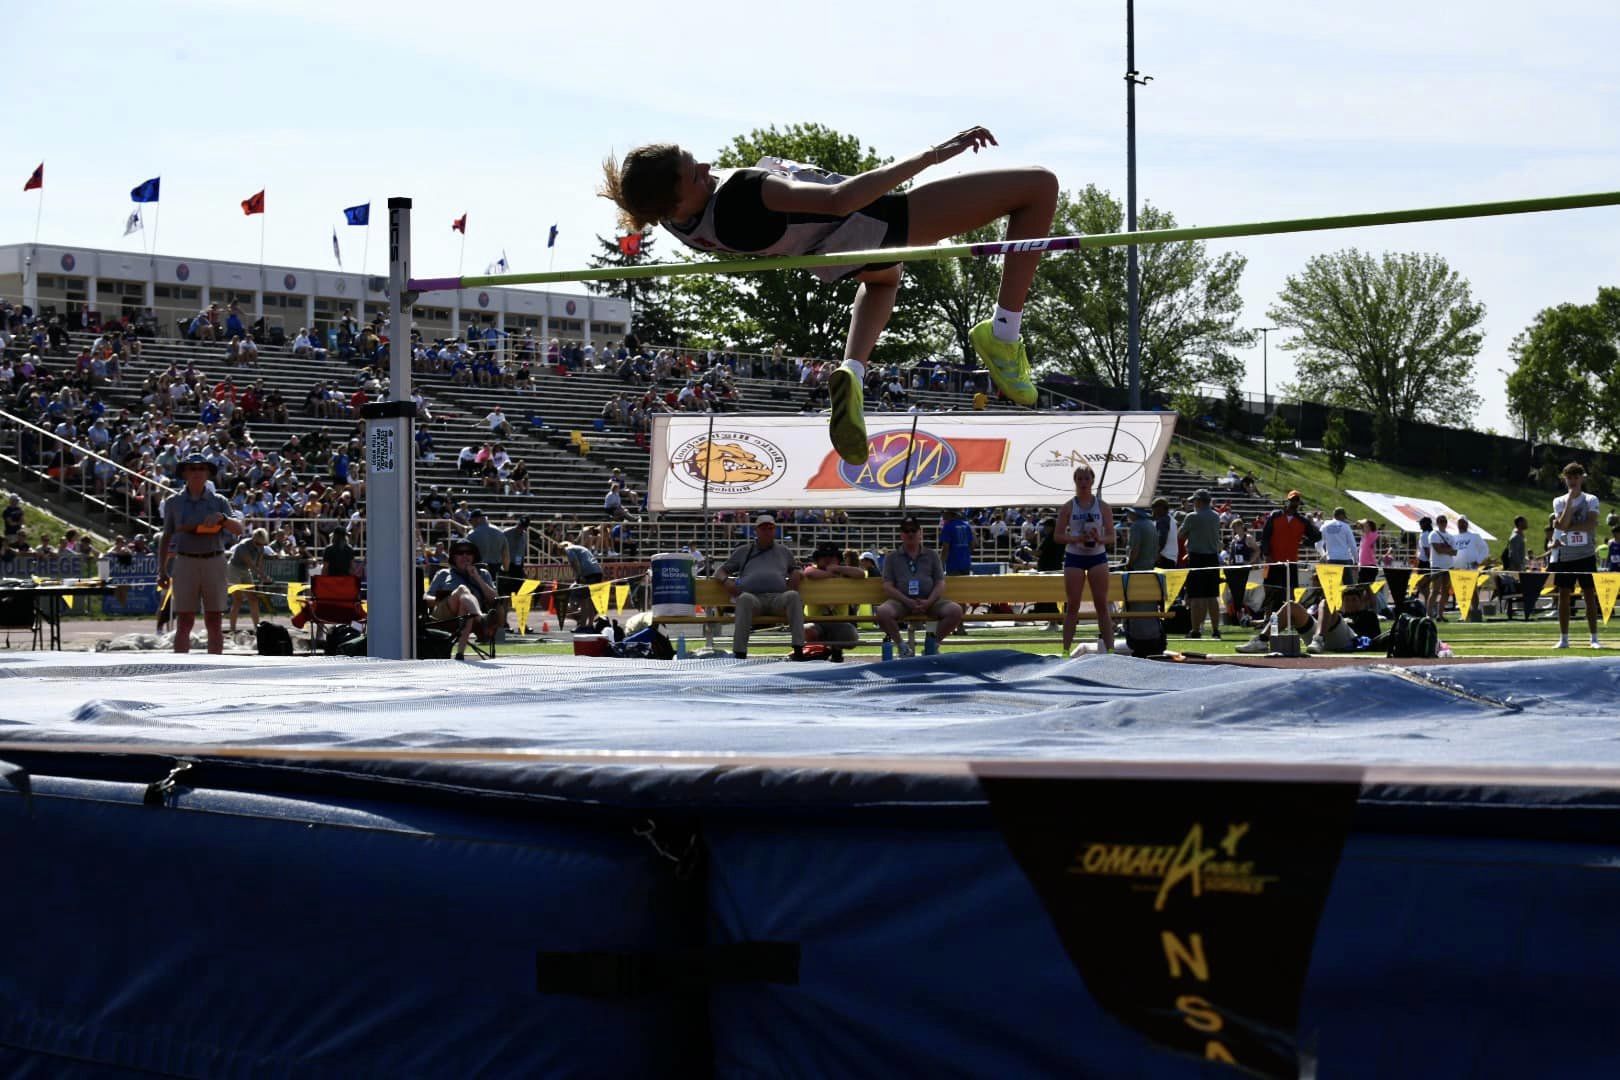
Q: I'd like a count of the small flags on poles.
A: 10